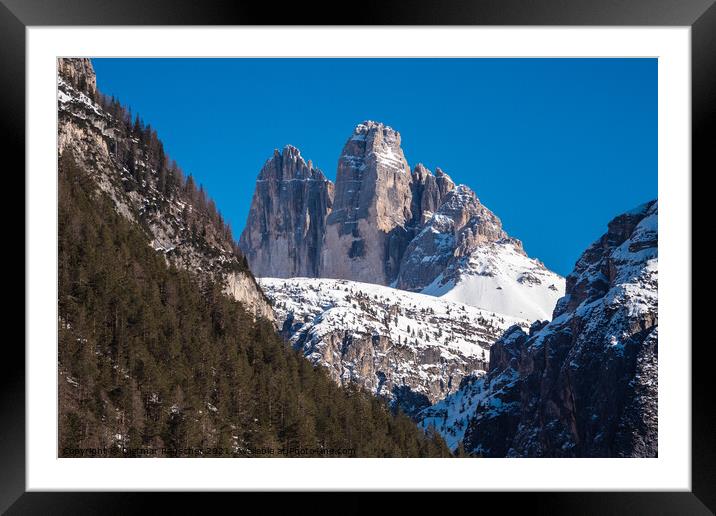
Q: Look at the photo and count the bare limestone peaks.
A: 3